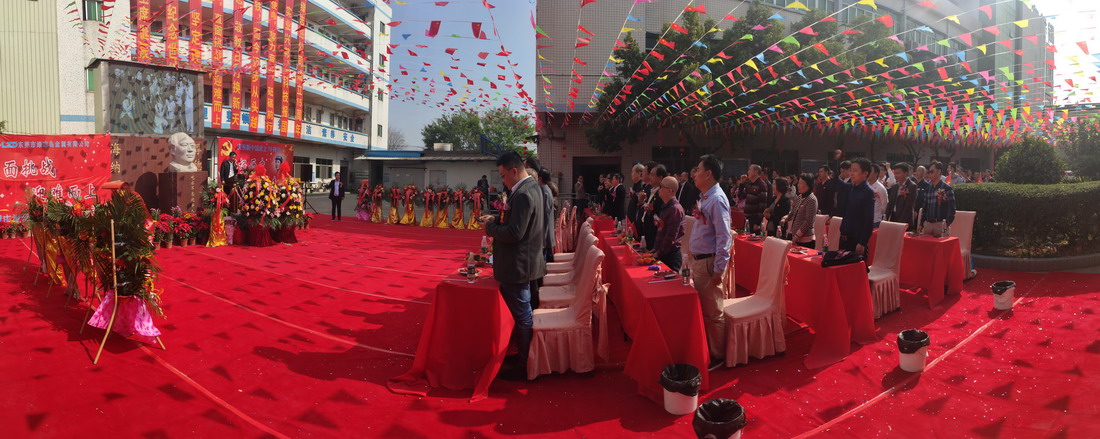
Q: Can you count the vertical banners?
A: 9